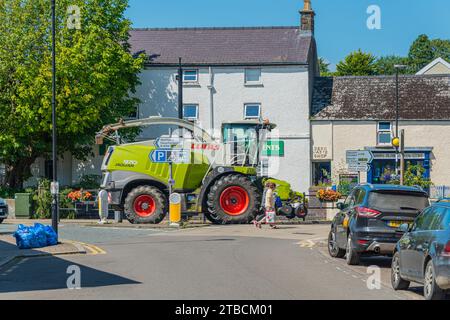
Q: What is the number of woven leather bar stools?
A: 0